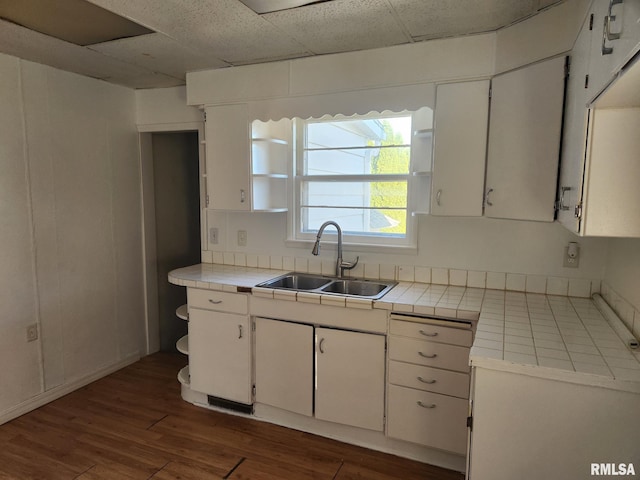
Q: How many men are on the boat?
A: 0